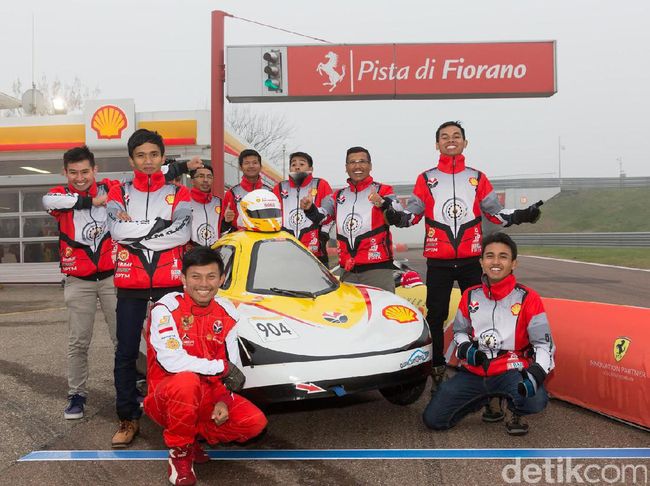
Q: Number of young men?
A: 9